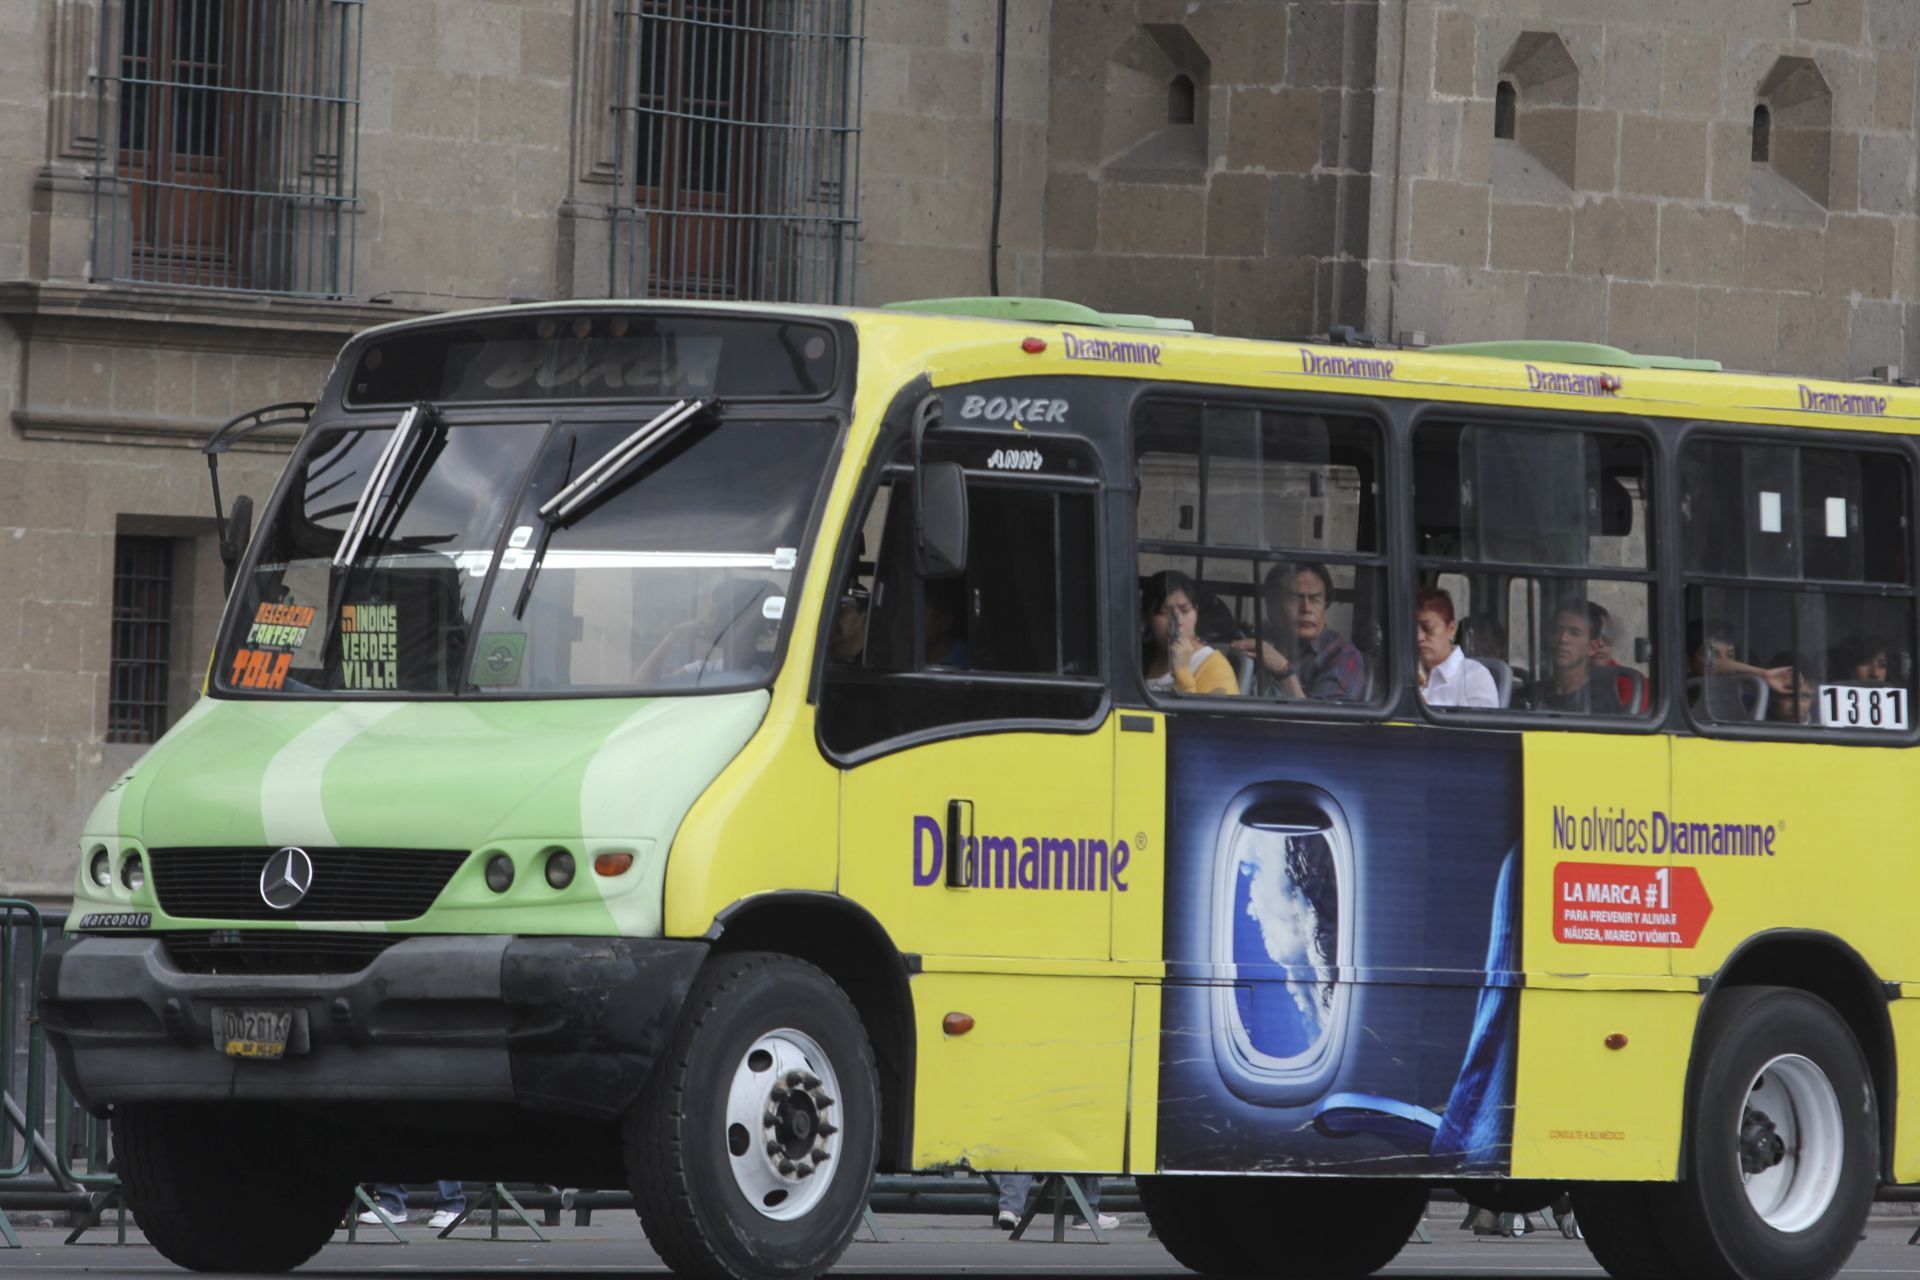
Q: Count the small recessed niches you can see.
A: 3